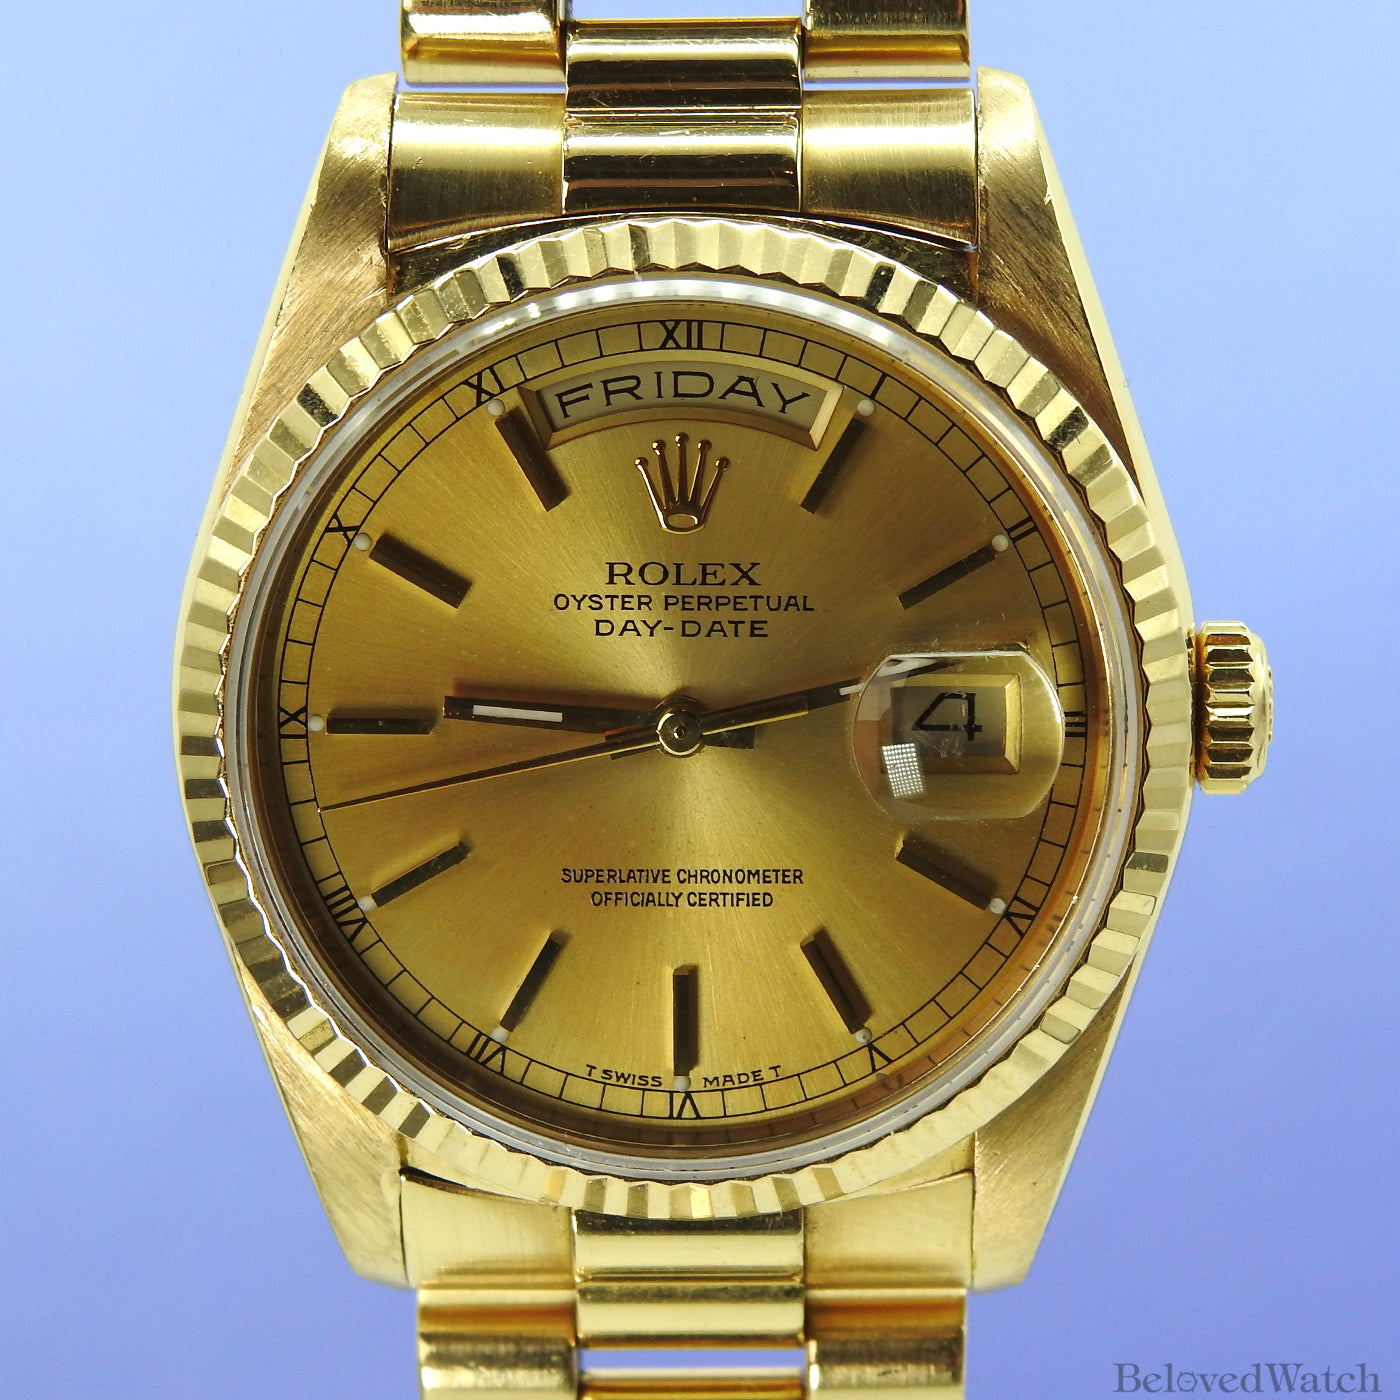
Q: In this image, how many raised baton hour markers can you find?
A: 10